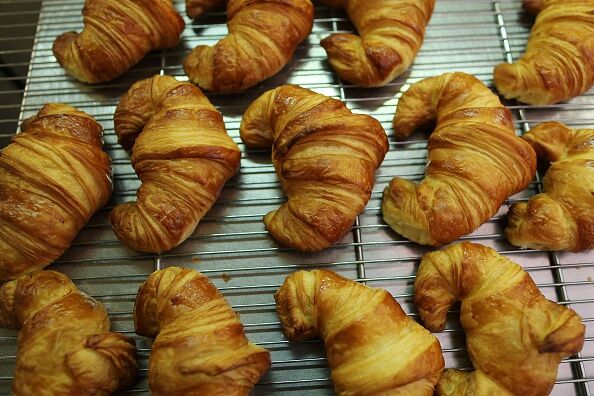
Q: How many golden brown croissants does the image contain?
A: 13